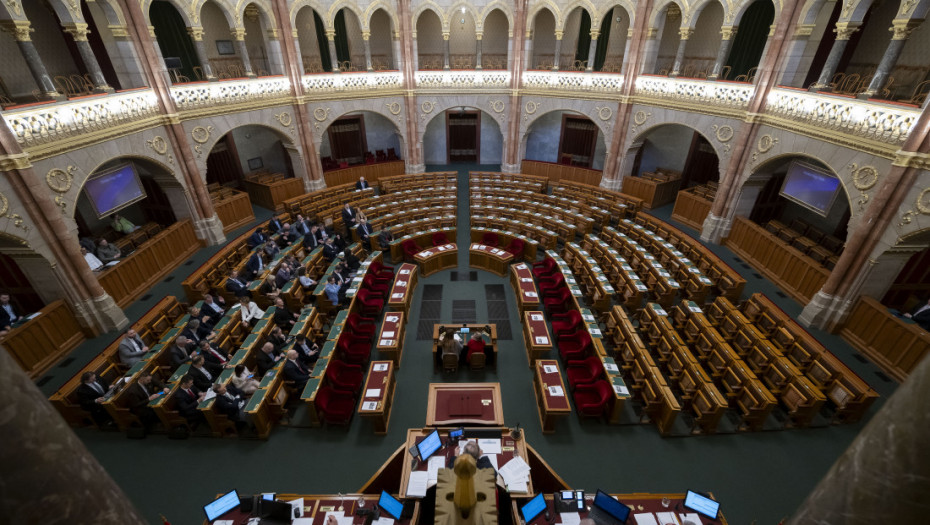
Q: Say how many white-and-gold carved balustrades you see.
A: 7